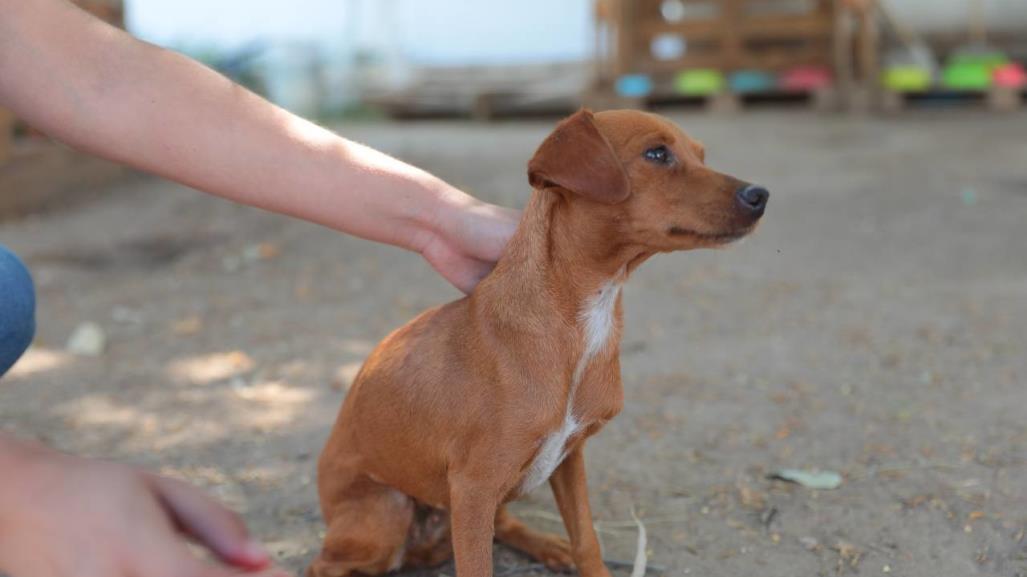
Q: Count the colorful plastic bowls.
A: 7